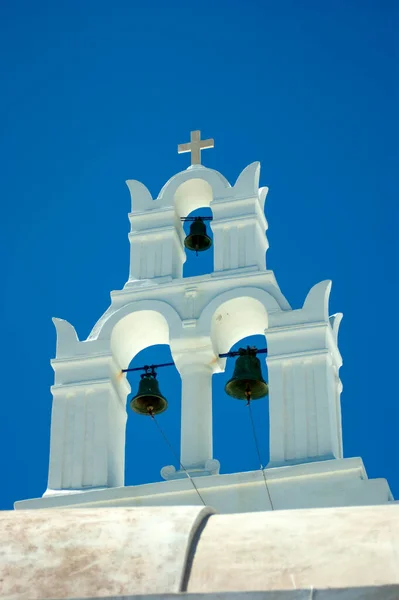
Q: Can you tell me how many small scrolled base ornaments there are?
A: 2